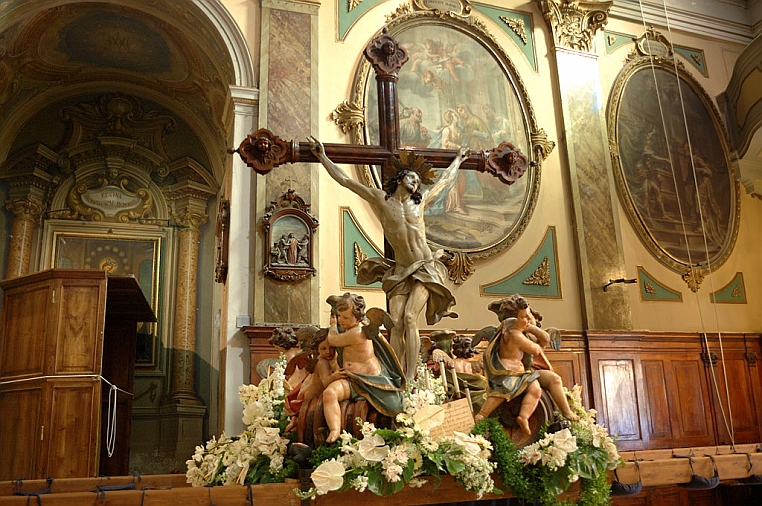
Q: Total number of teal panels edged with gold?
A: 8